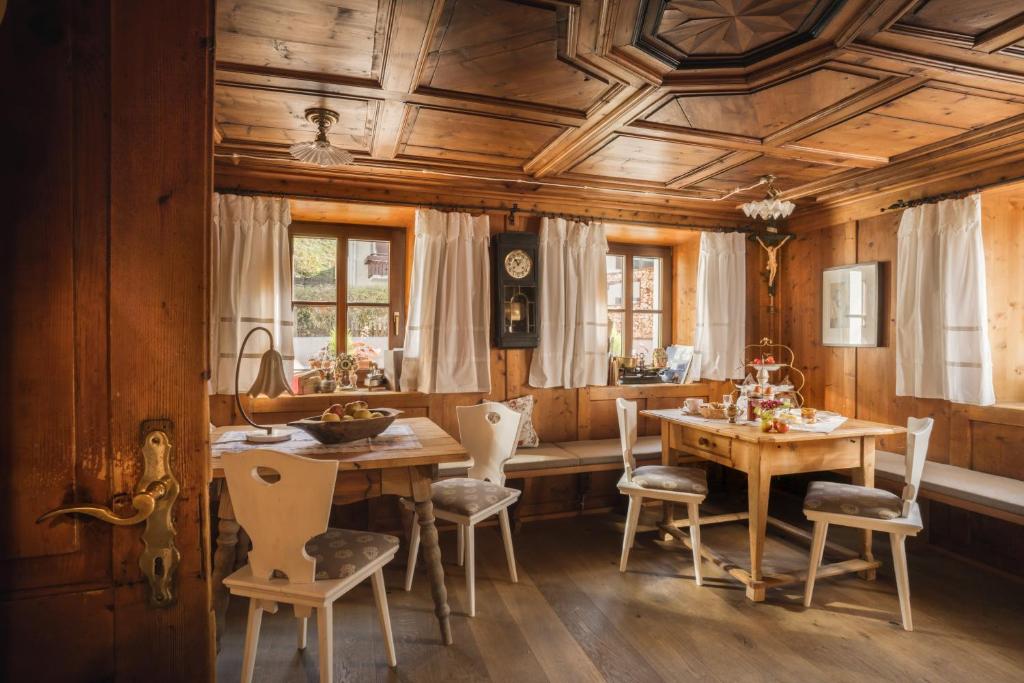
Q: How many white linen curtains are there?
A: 5